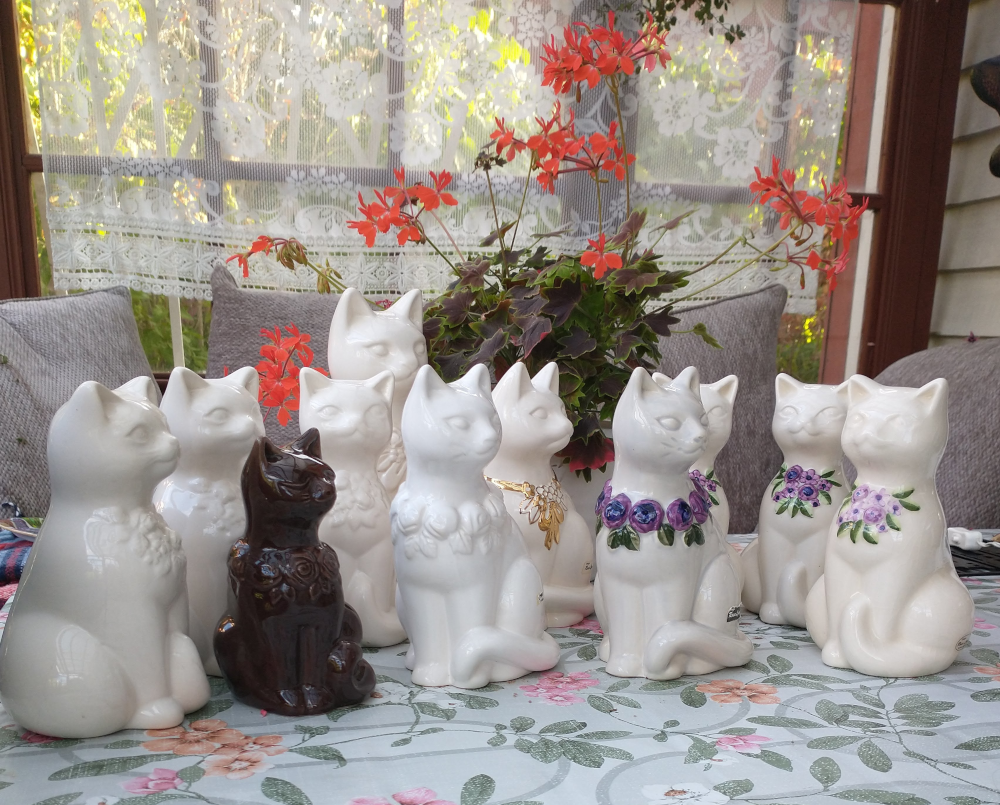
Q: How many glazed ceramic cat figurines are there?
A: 11